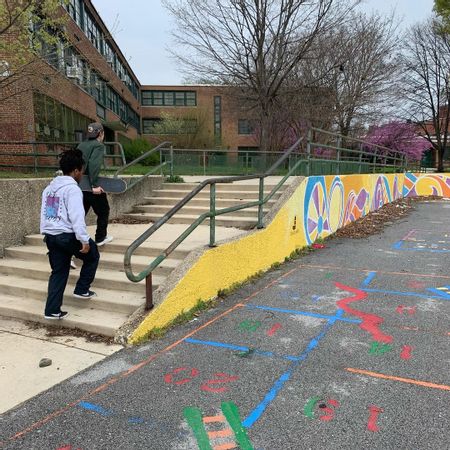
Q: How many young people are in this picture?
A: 2